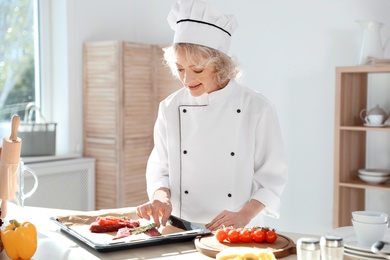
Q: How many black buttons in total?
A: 6